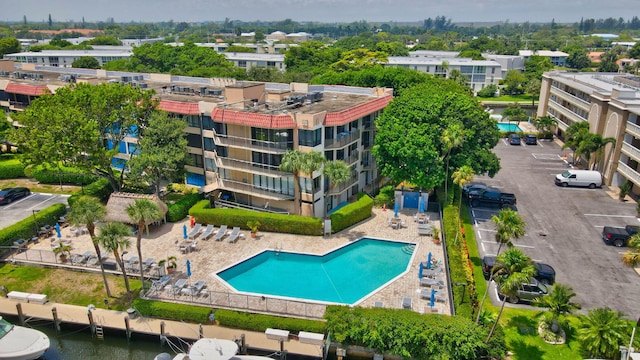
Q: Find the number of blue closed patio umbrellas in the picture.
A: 8